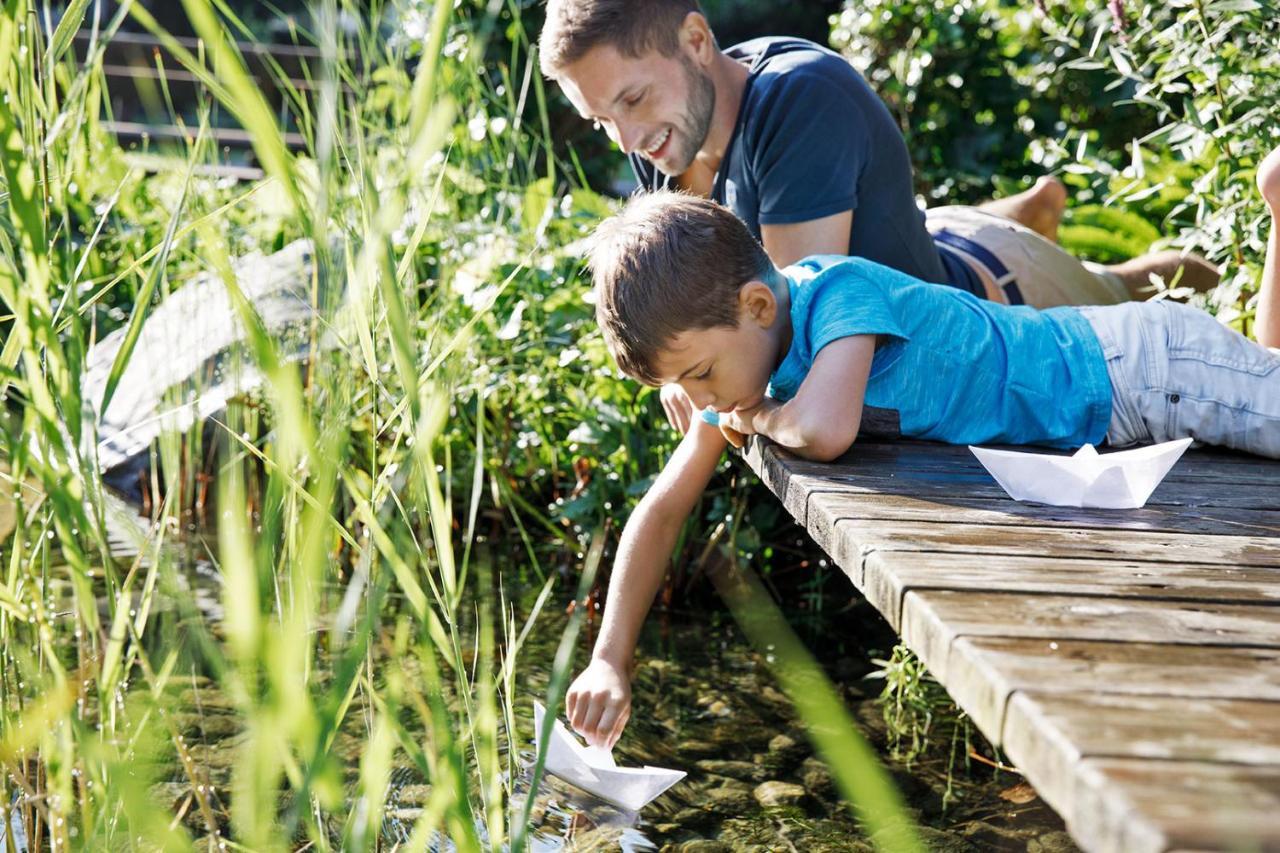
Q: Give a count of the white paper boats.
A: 2